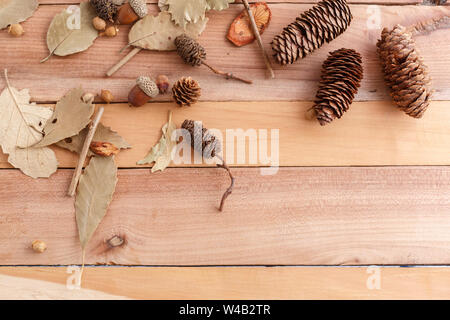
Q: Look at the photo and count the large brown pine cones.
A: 3